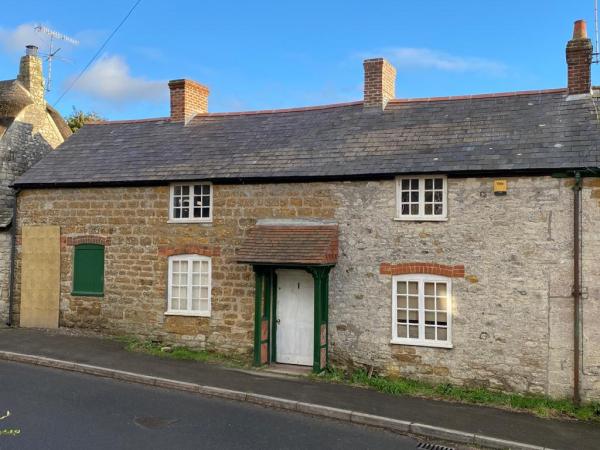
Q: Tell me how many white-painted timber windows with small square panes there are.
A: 4